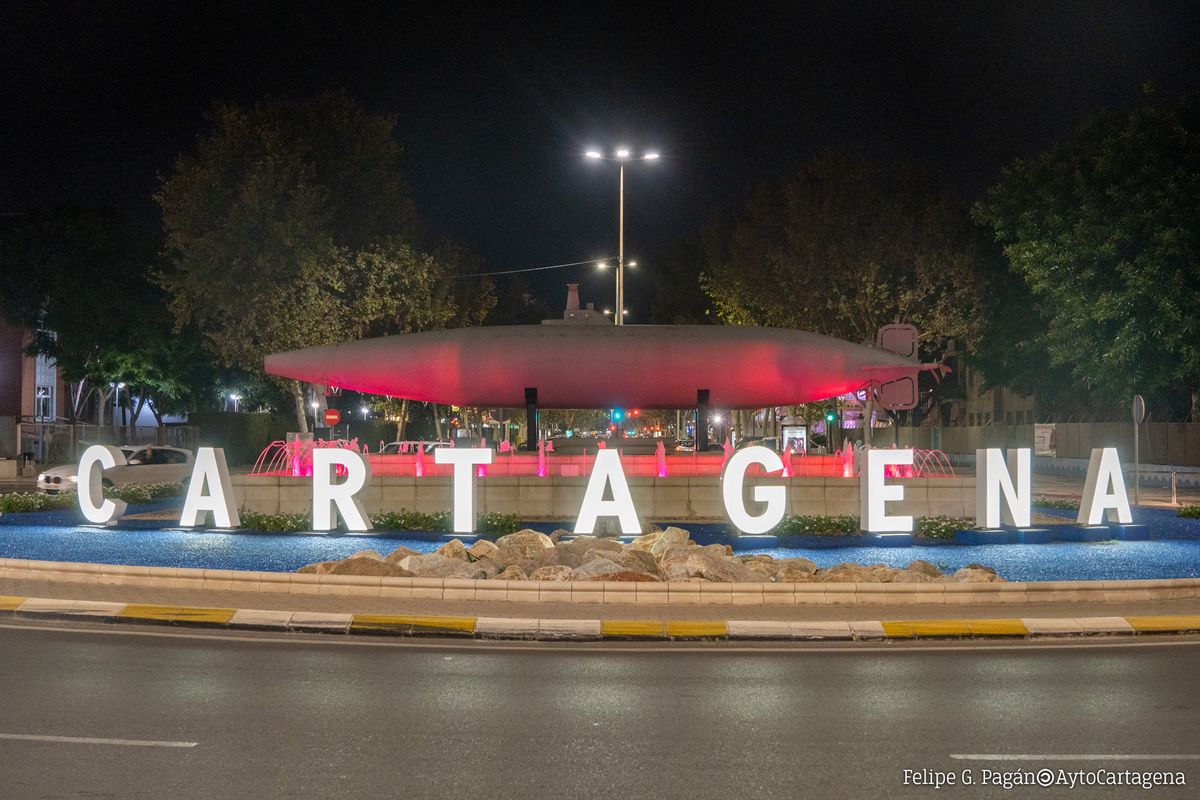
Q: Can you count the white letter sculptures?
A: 9